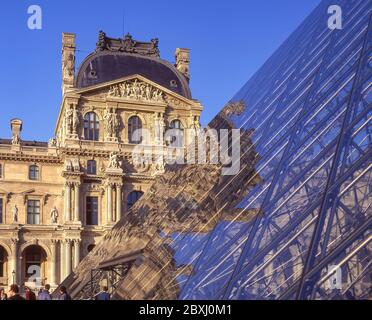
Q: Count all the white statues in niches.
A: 2